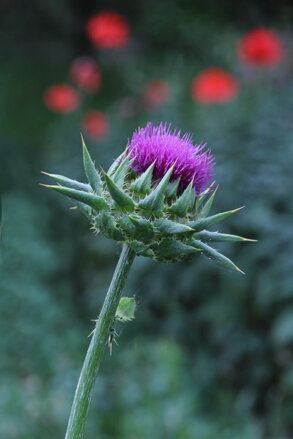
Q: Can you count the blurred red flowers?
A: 7